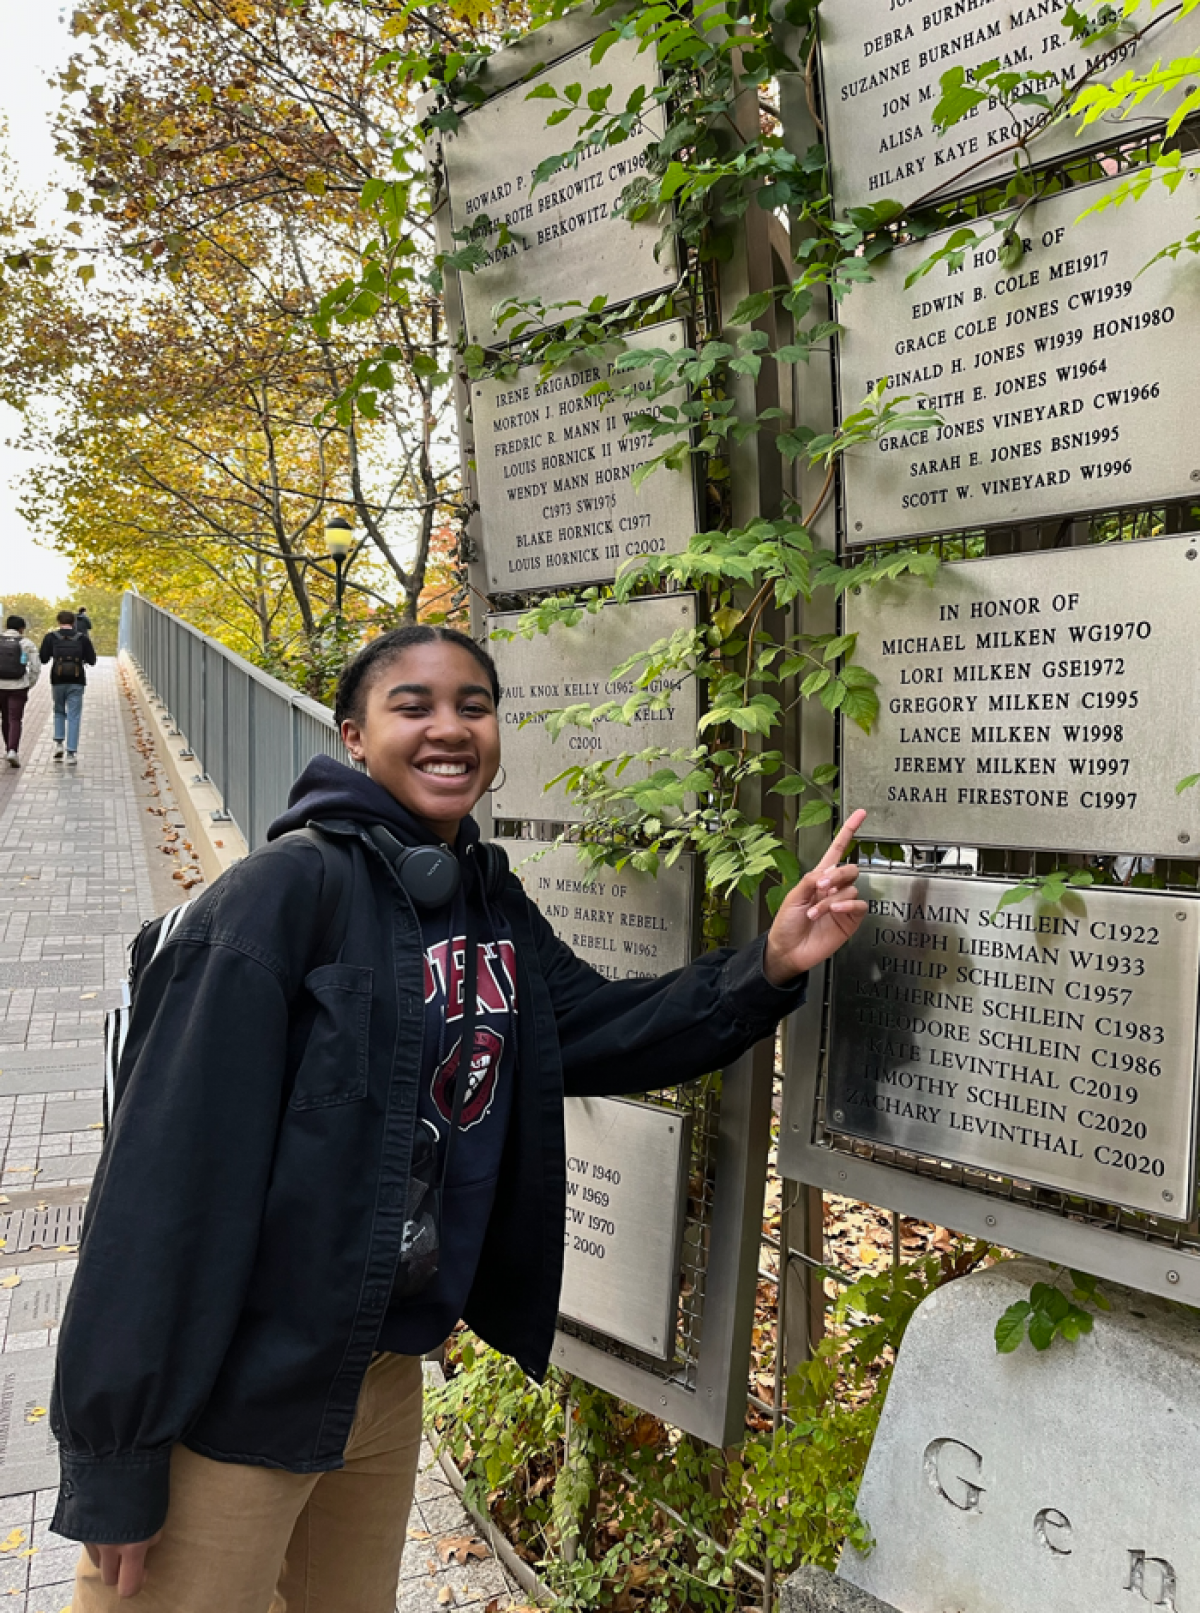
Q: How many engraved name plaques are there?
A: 9